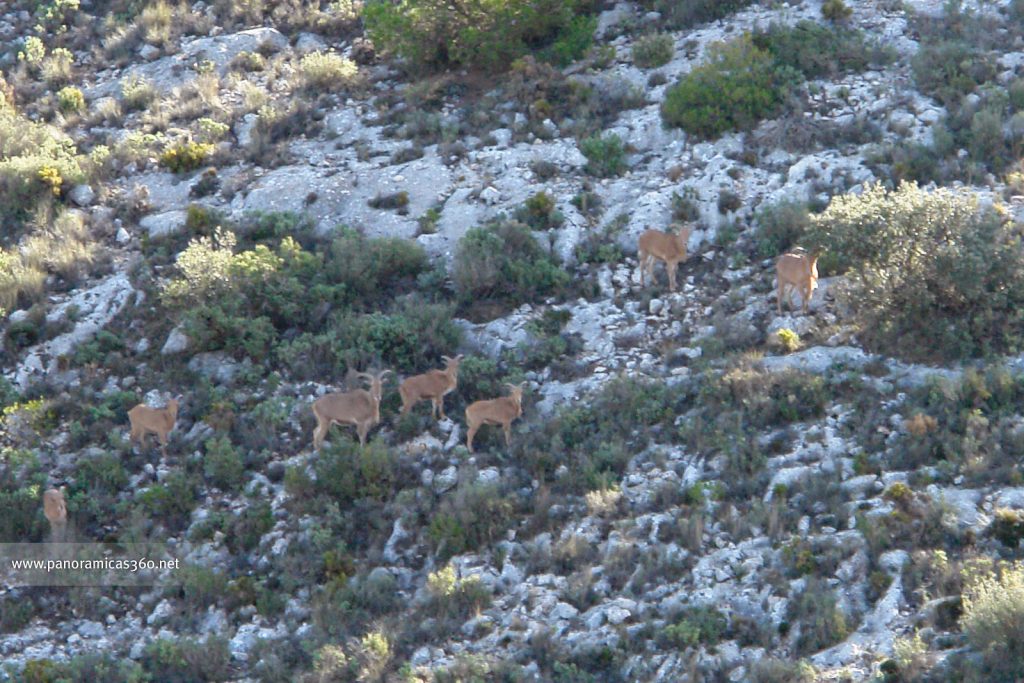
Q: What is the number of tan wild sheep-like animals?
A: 7